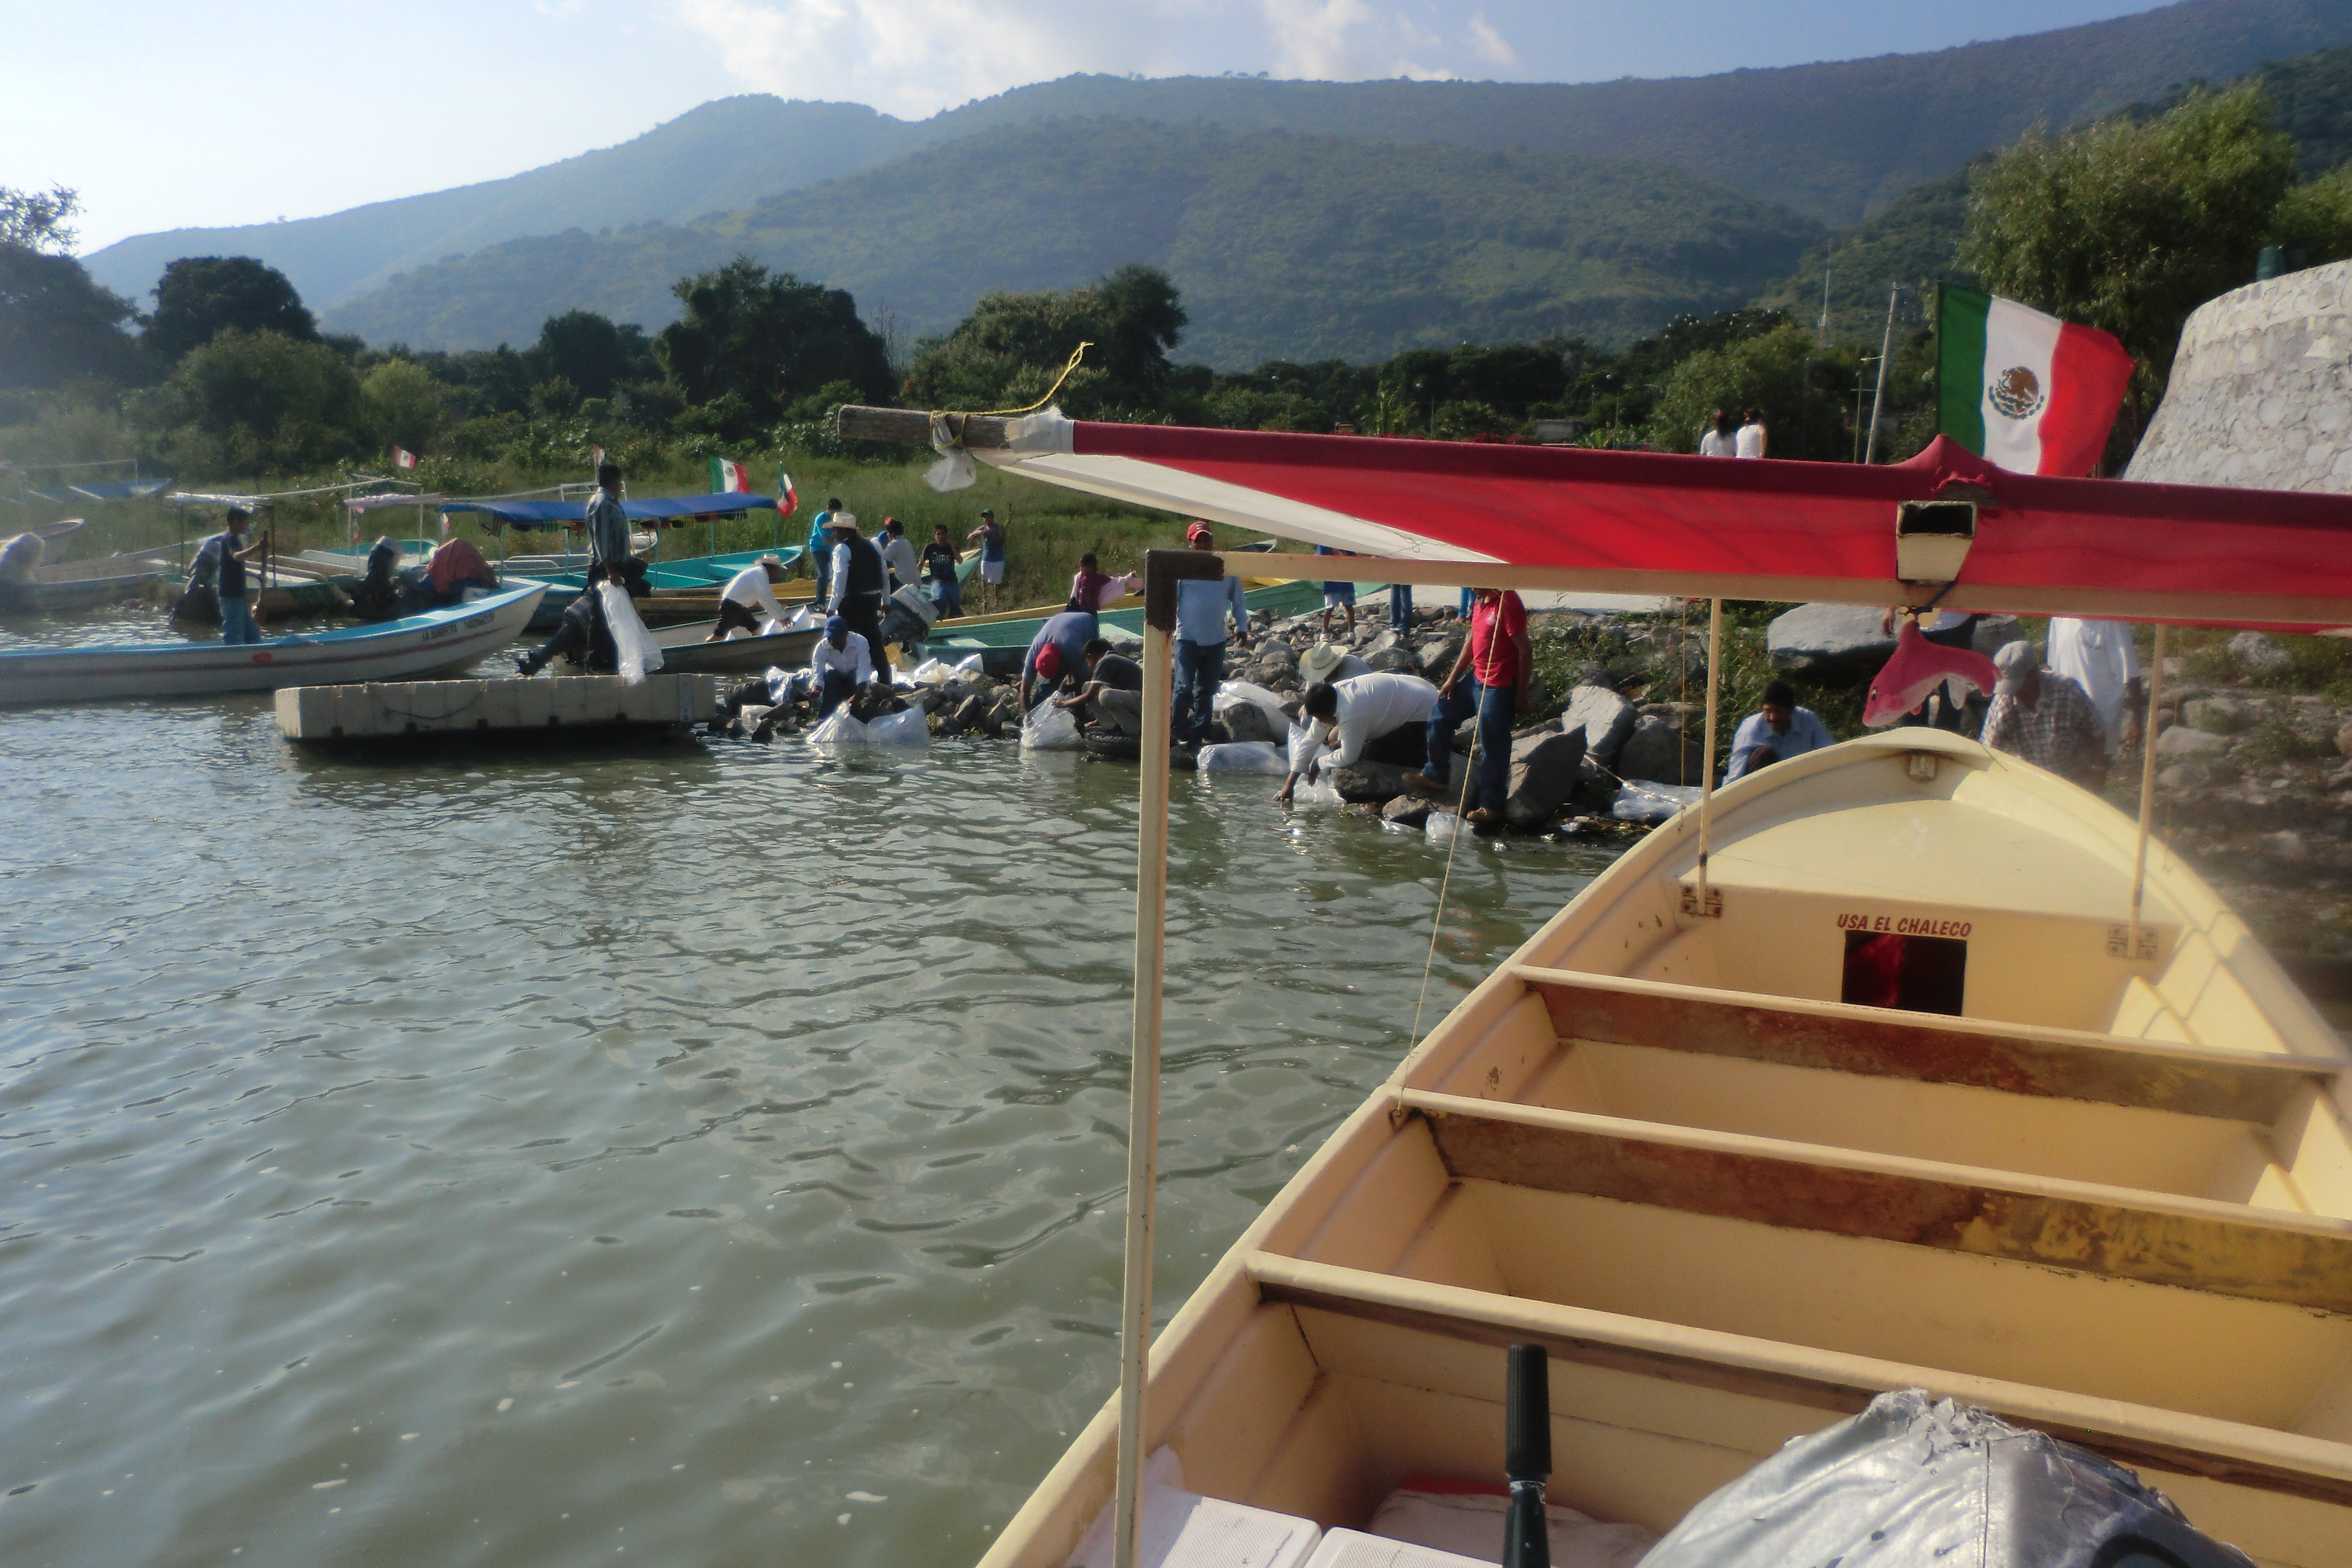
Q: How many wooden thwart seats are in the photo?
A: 3